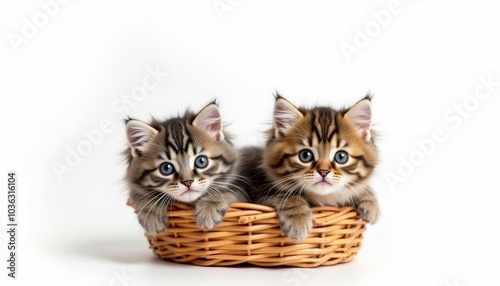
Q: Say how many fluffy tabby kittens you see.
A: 2